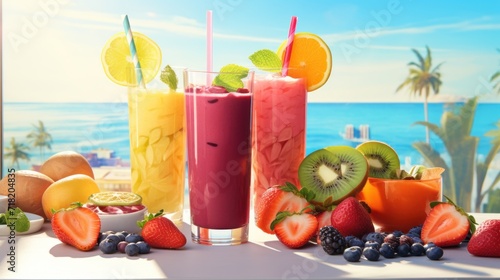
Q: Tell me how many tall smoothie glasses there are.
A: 3